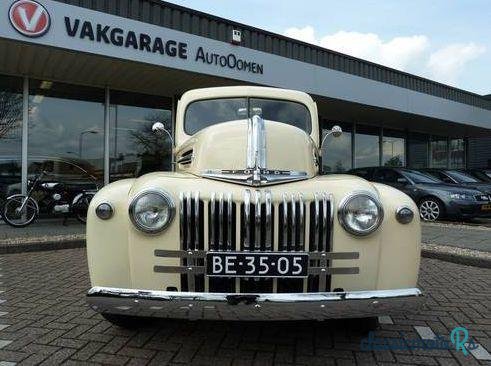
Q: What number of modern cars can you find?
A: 3